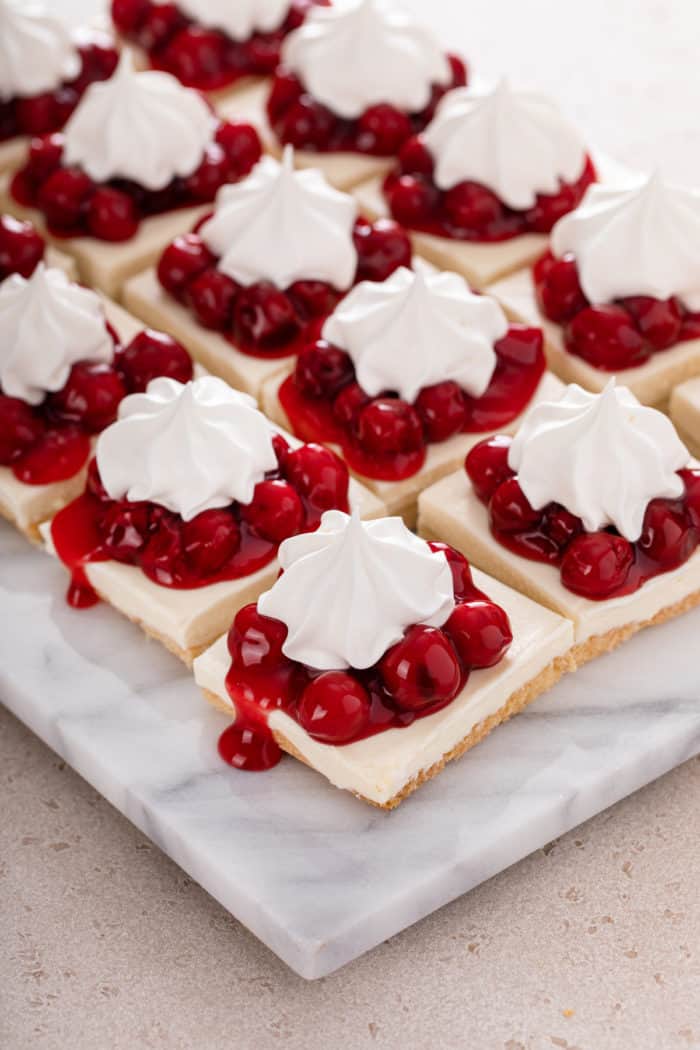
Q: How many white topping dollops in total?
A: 12